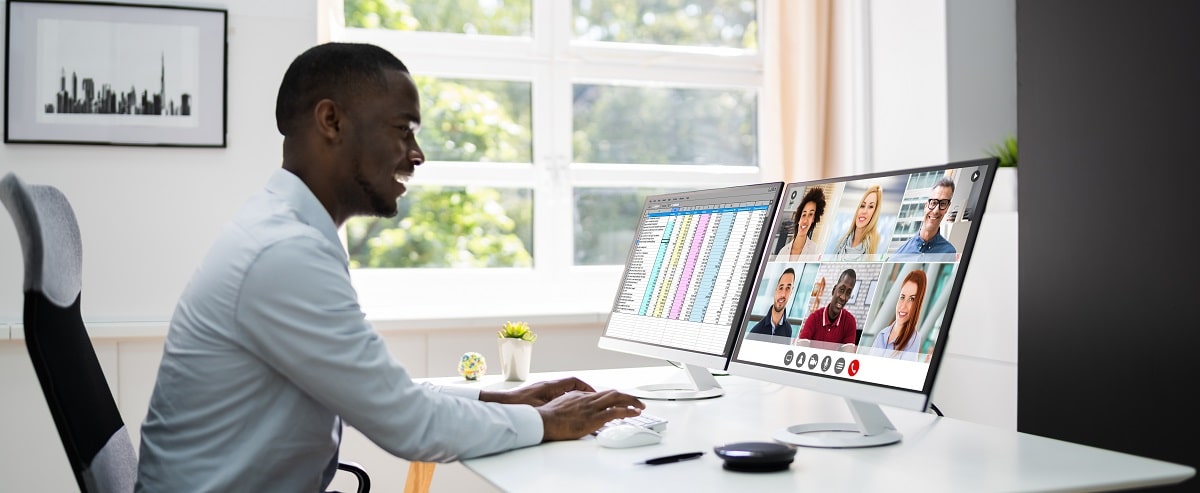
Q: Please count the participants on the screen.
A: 6